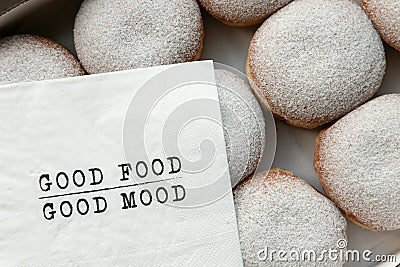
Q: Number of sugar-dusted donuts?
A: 8